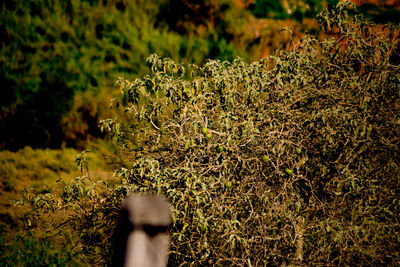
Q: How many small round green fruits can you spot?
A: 7